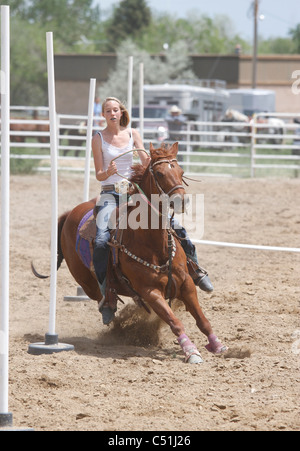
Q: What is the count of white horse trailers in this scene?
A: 2